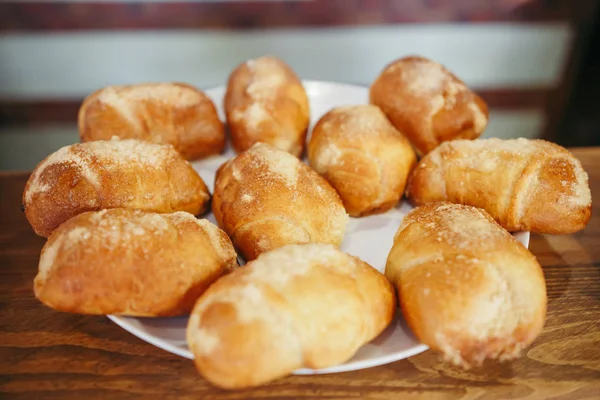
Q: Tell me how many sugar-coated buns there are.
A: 10